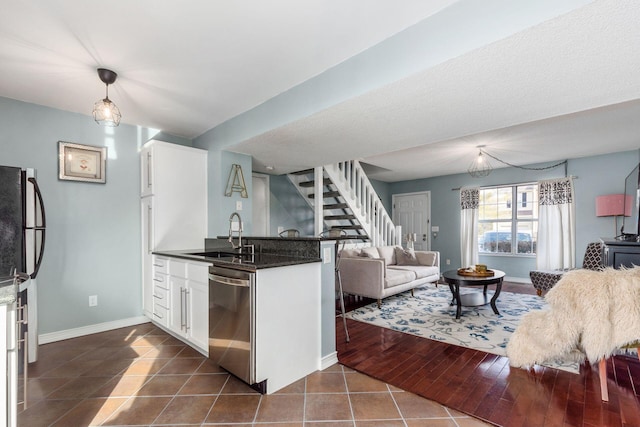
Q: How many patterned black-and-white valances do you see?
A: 2